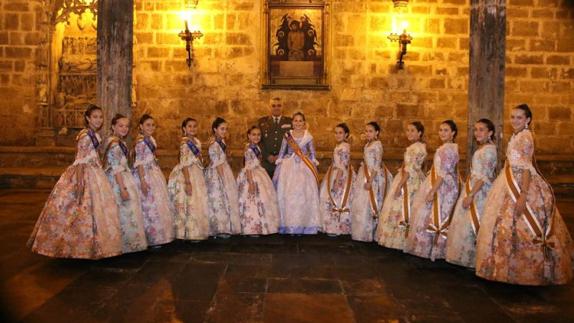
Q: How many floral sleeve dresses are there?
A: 12